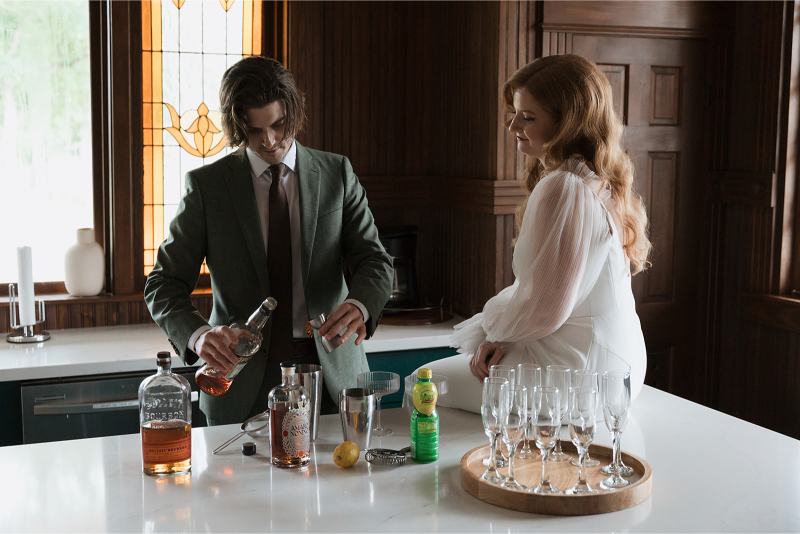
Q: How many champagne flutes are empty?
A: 10